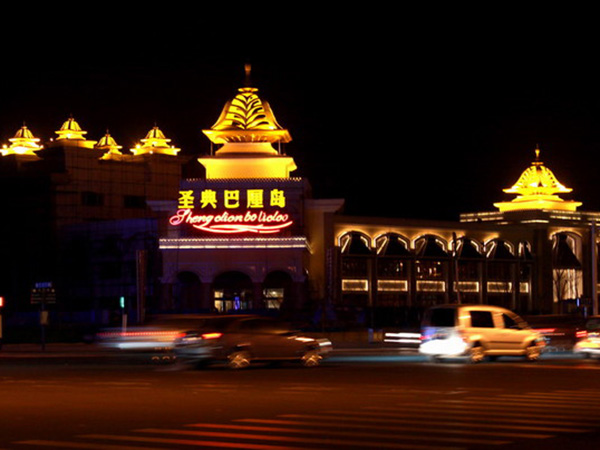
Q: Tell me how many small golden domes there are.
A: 4